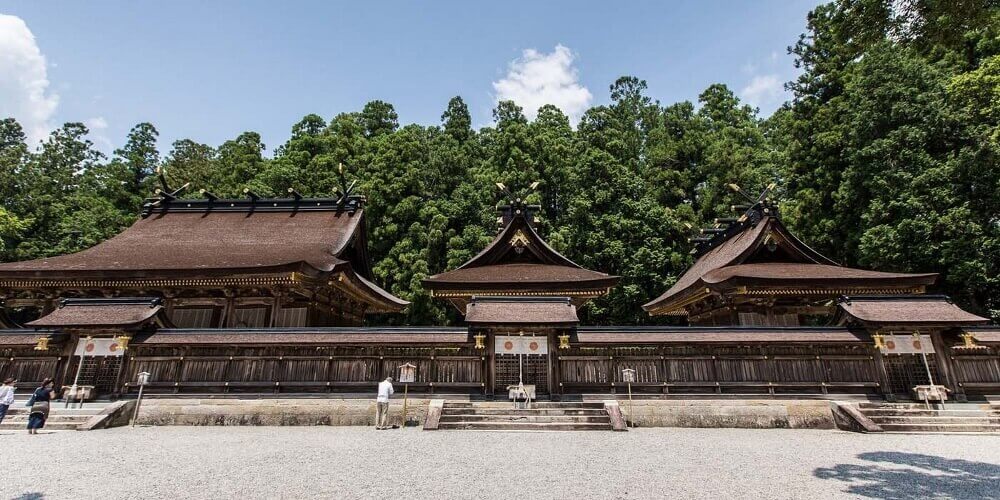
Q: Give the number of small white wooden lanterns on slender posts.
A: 3